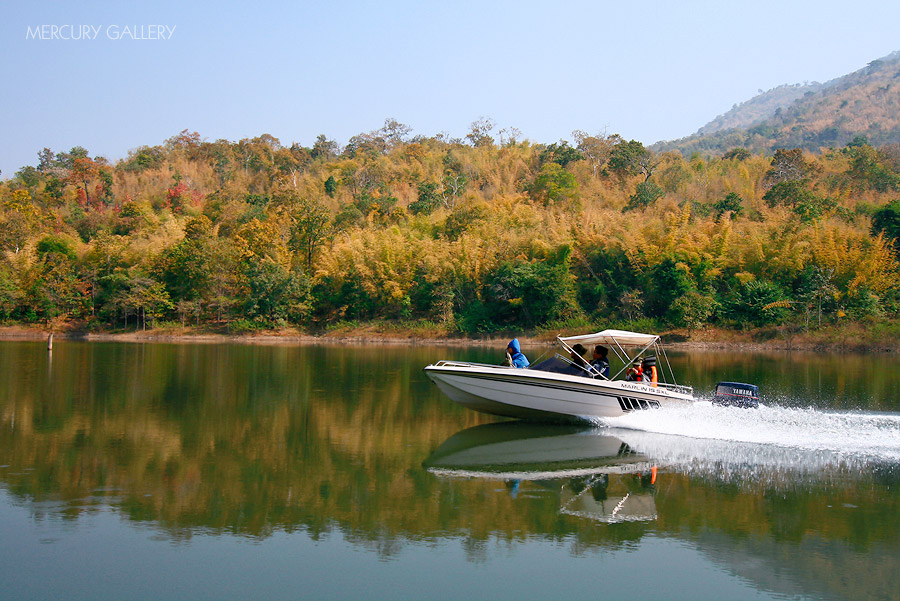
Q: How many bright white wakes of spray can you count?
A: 1